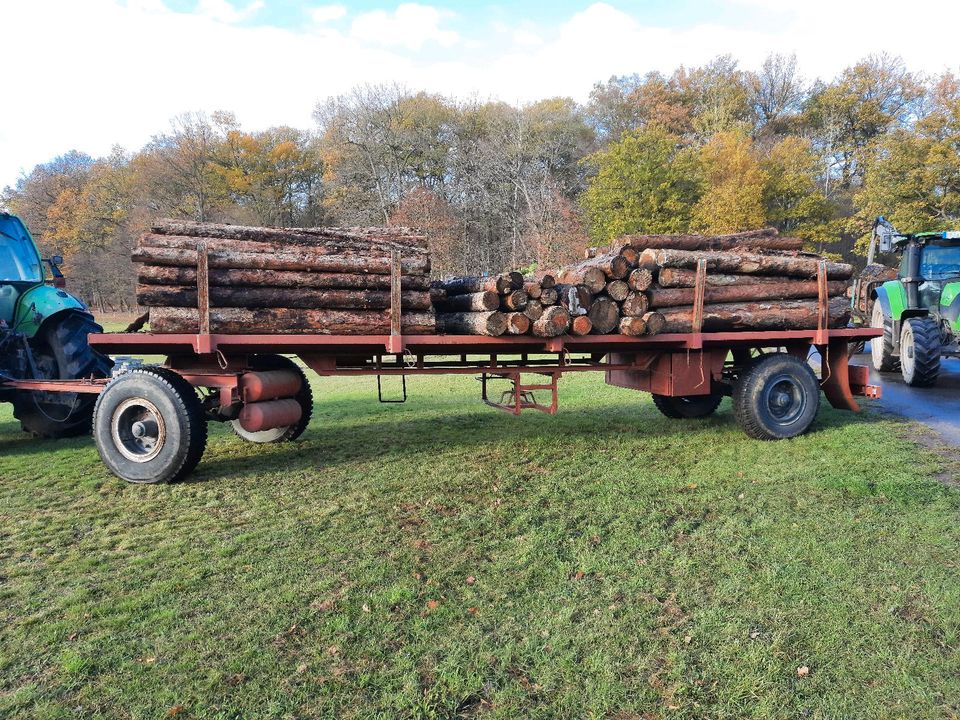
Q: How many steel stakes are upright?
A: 4